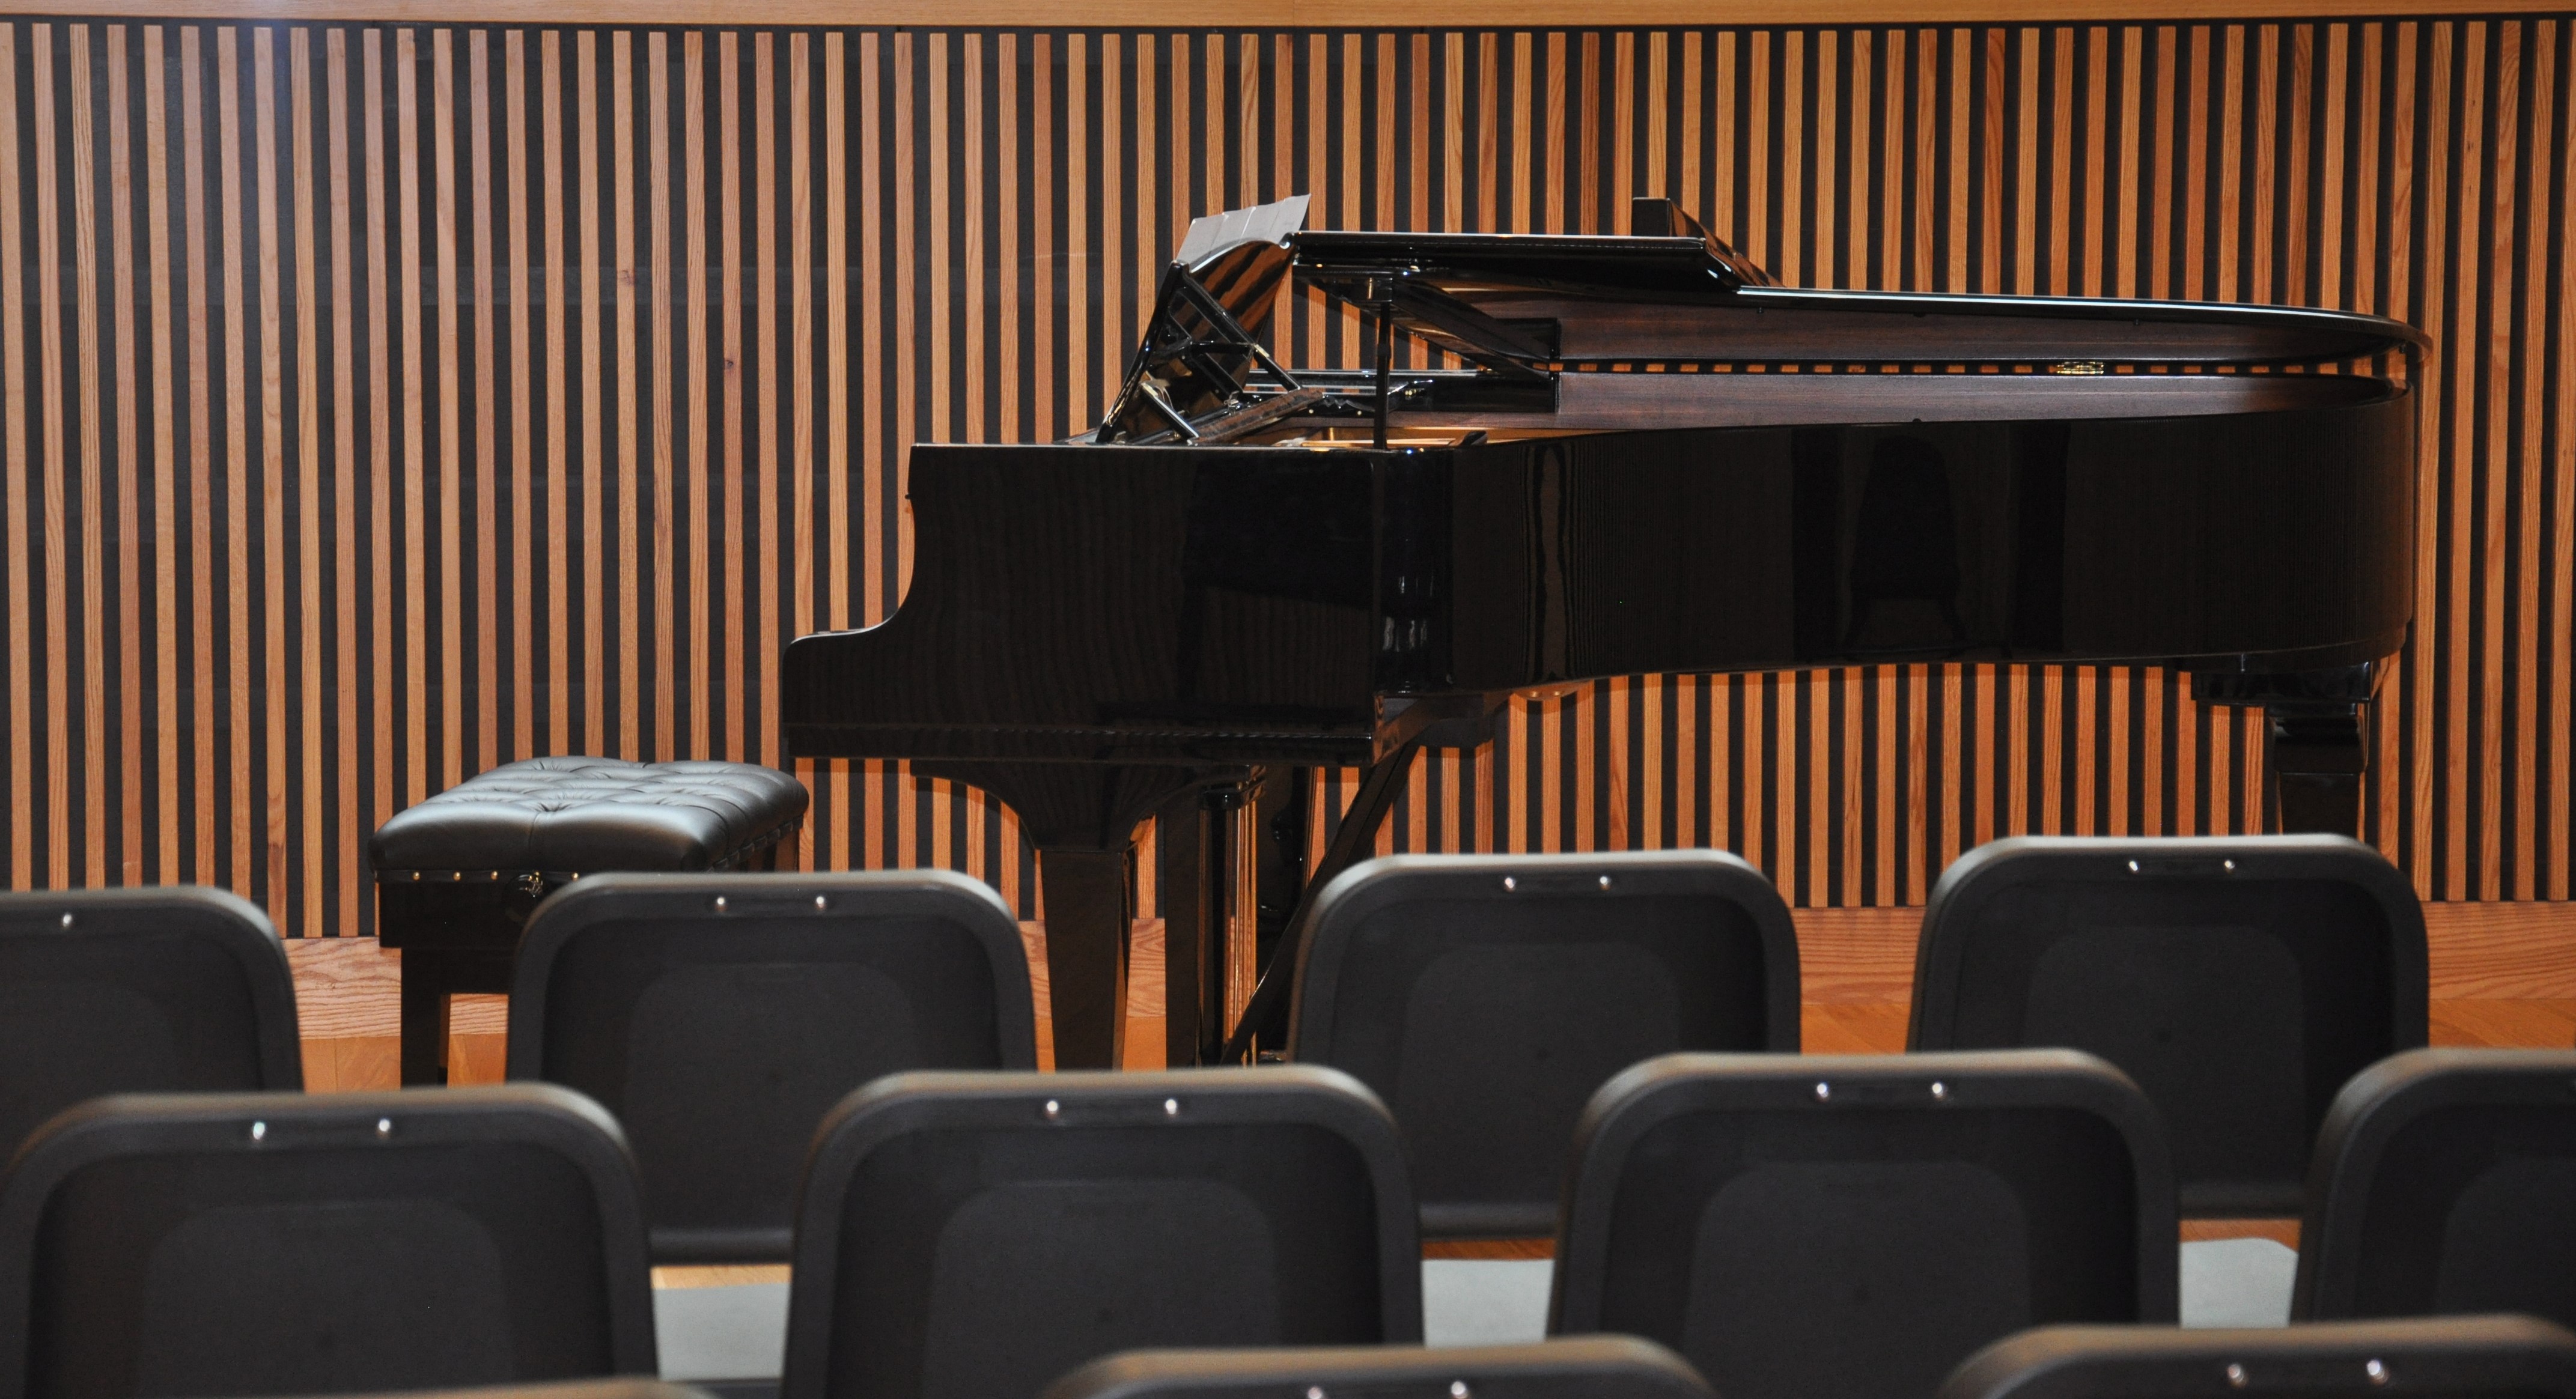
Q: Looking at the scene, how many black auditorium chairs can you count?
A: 11